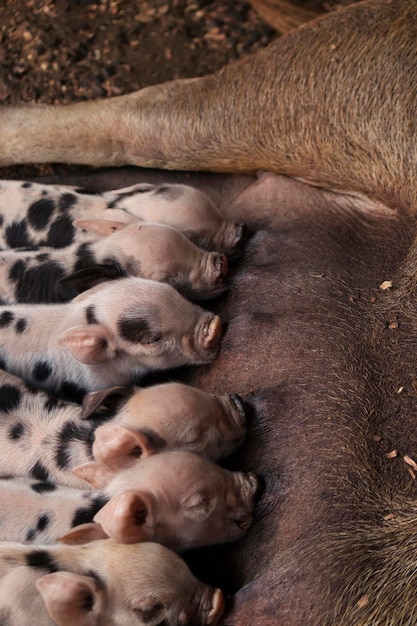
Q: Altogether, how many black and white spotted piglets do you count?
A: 6